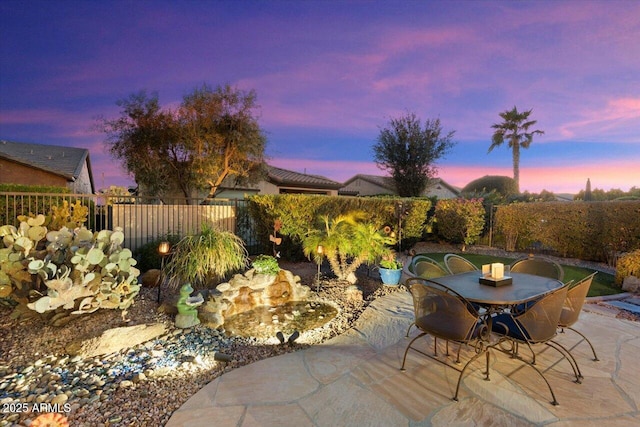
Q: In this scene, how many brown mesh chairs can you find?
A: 6